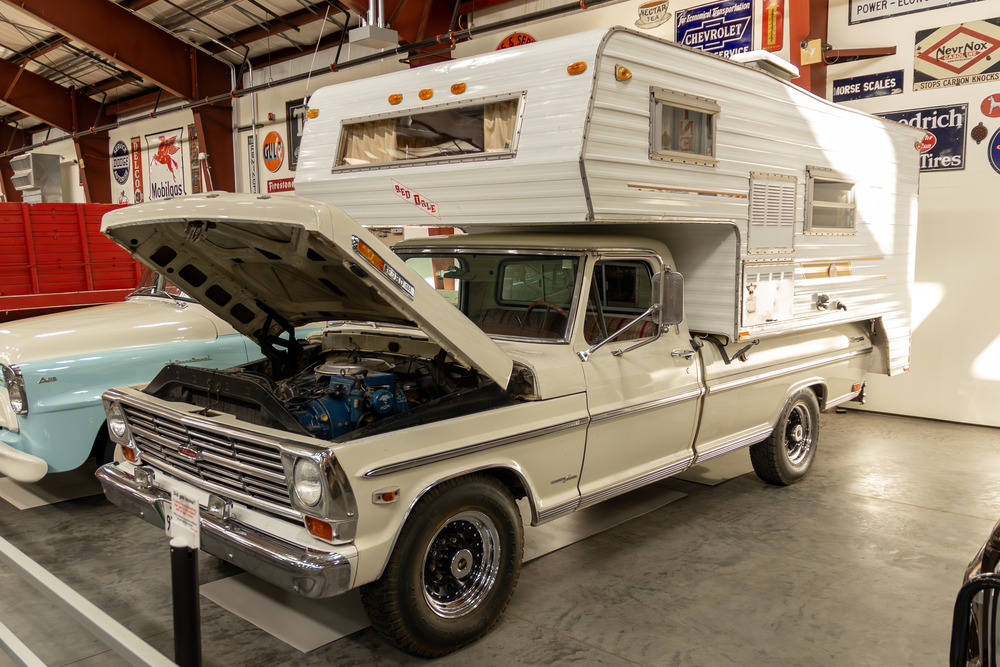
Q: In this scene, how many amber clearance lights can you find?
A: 6